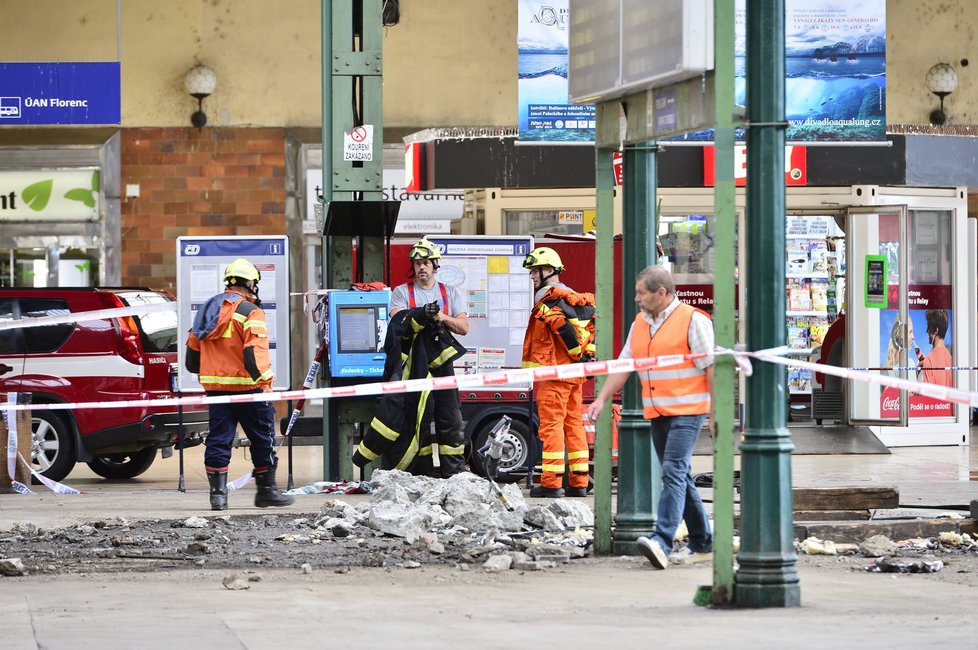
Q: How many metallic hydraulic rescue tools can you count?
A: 1